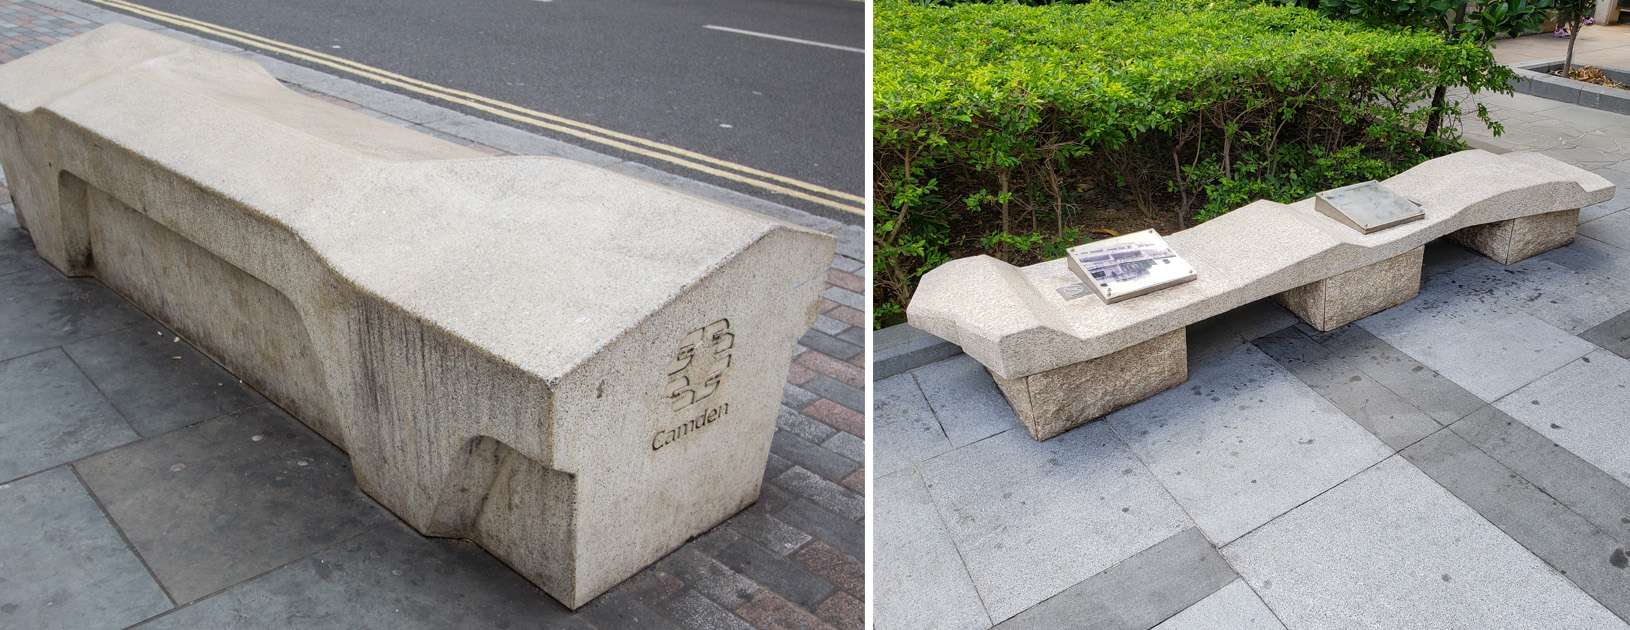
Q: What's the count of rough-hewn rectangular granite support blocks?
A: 3